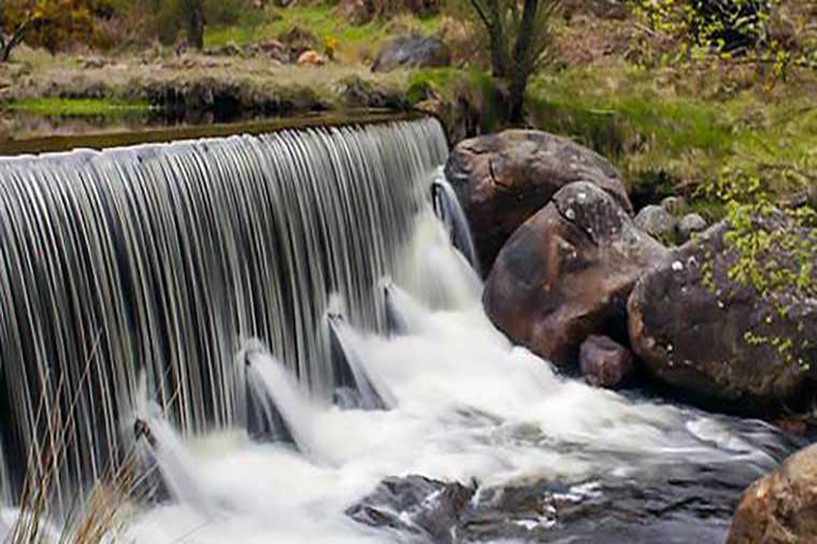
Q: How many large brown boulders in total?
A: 4